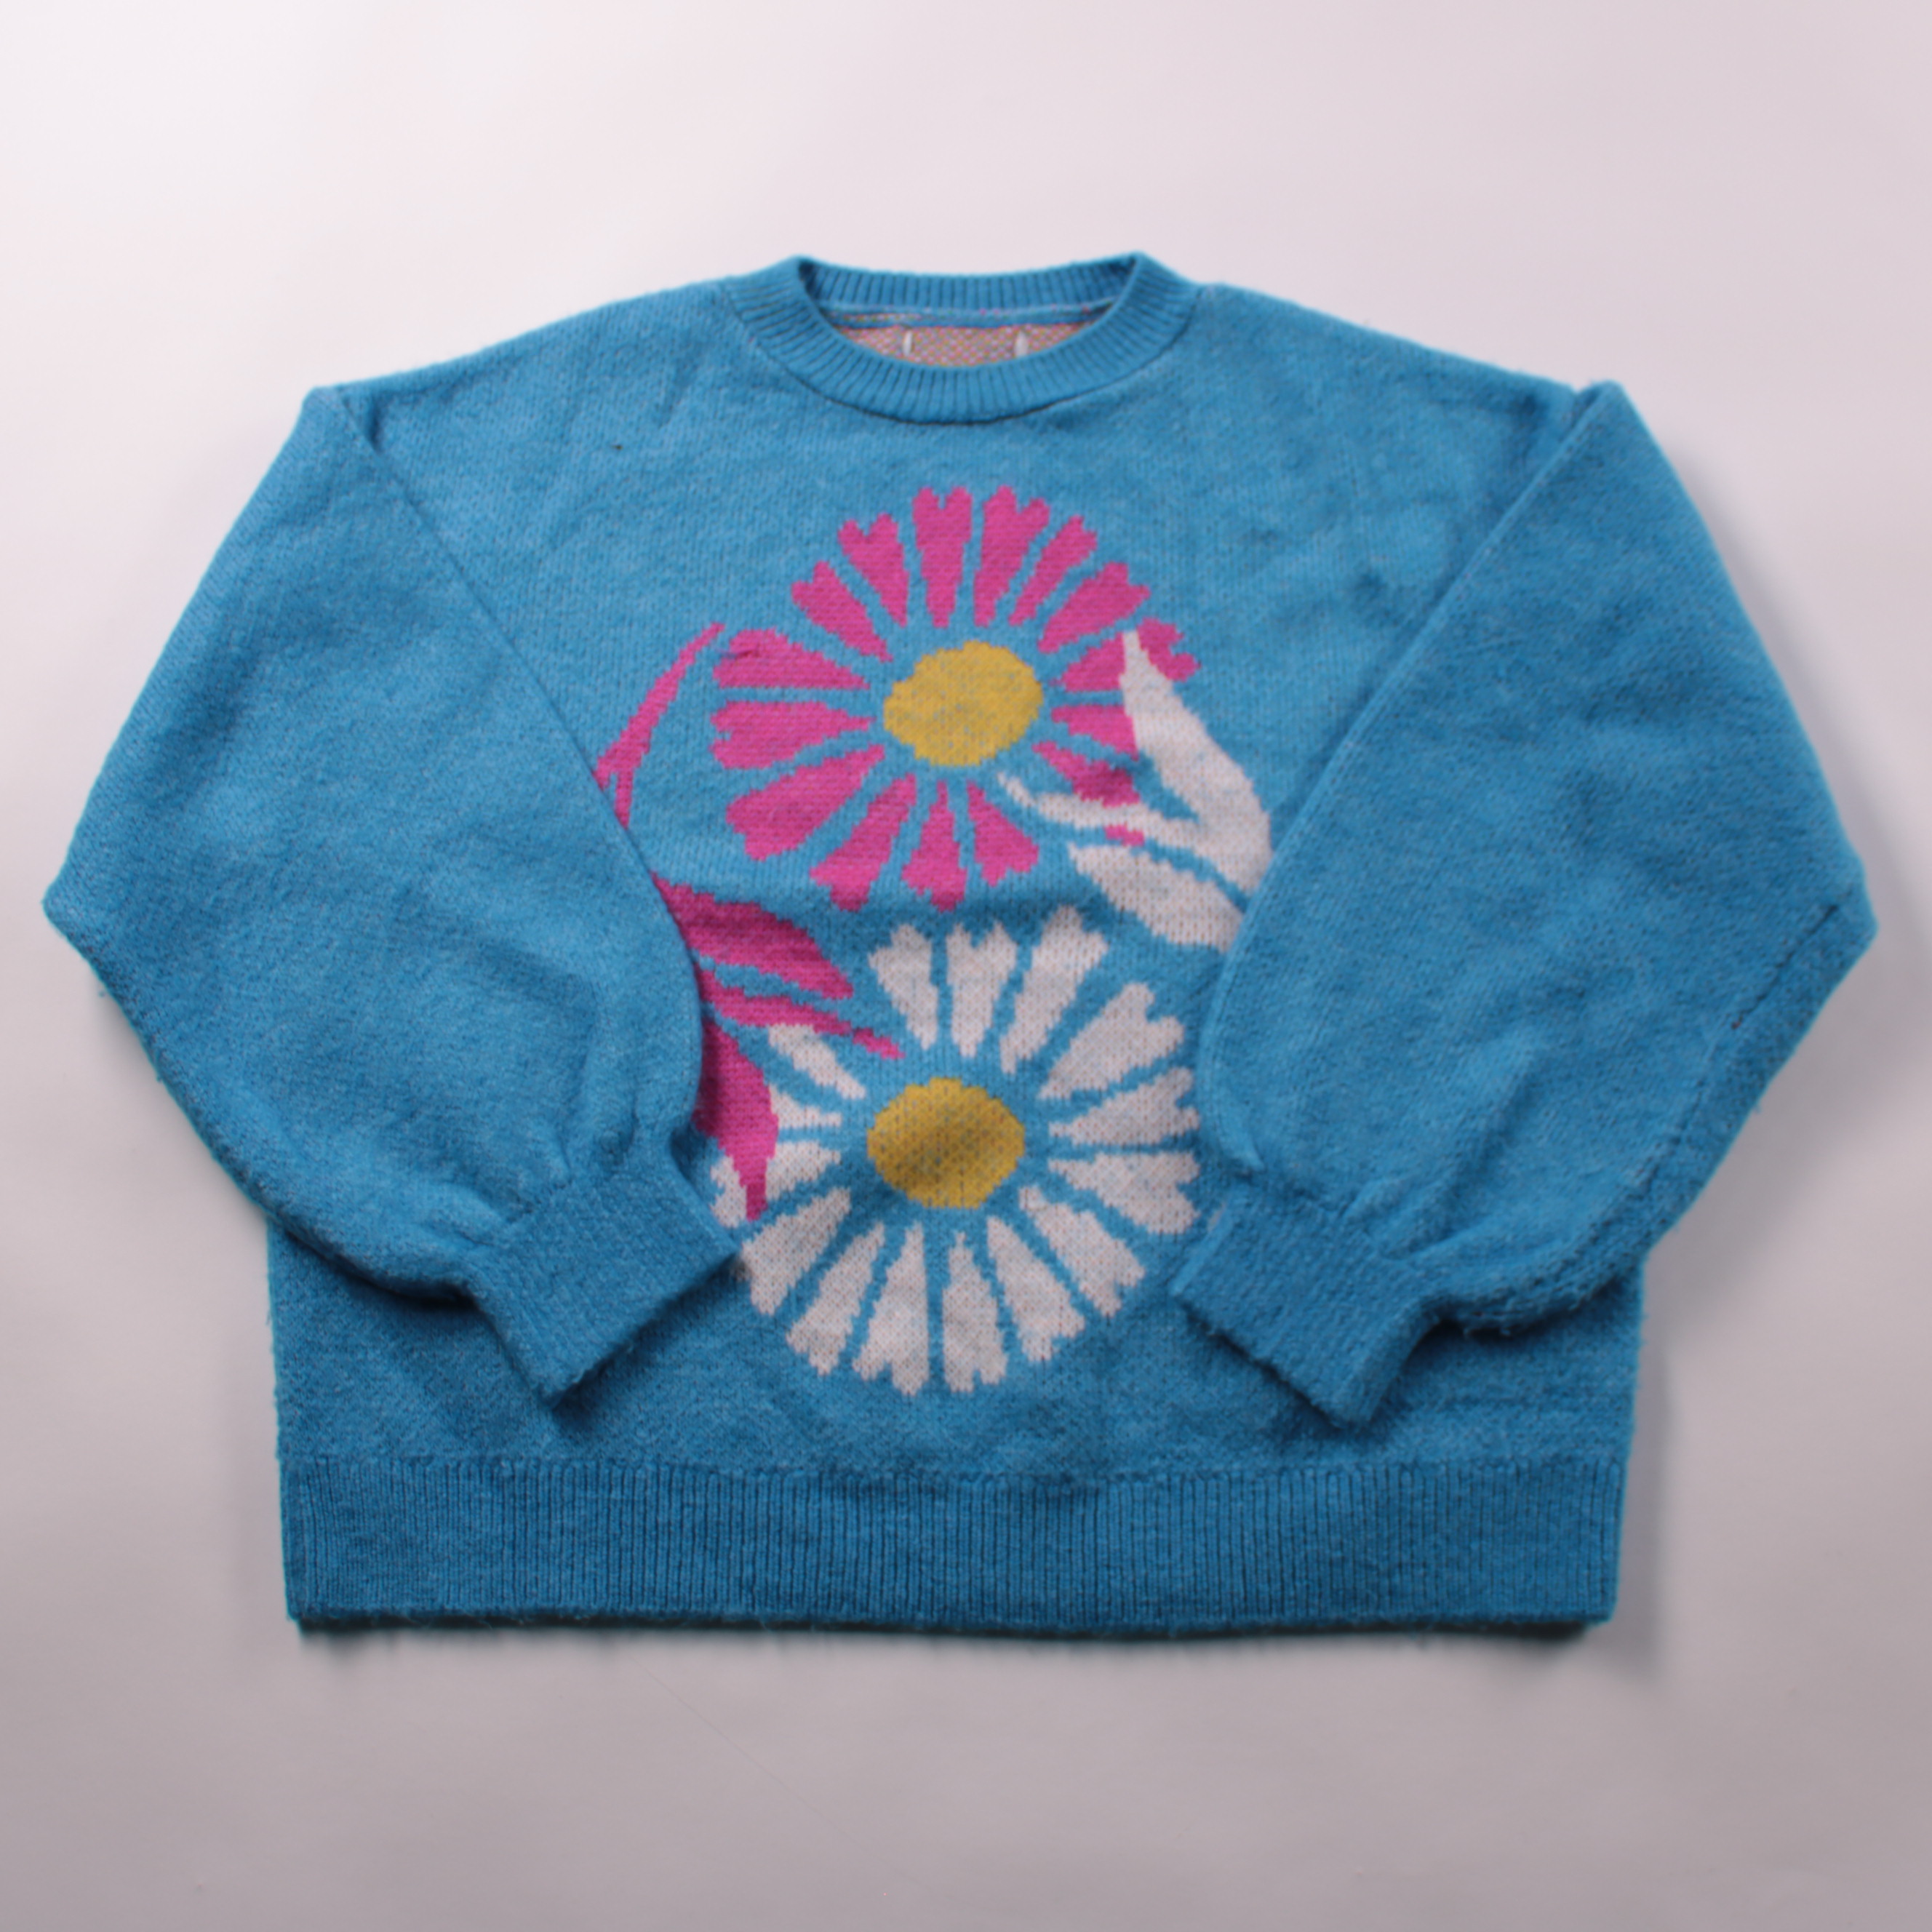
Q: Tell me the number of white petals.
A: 15